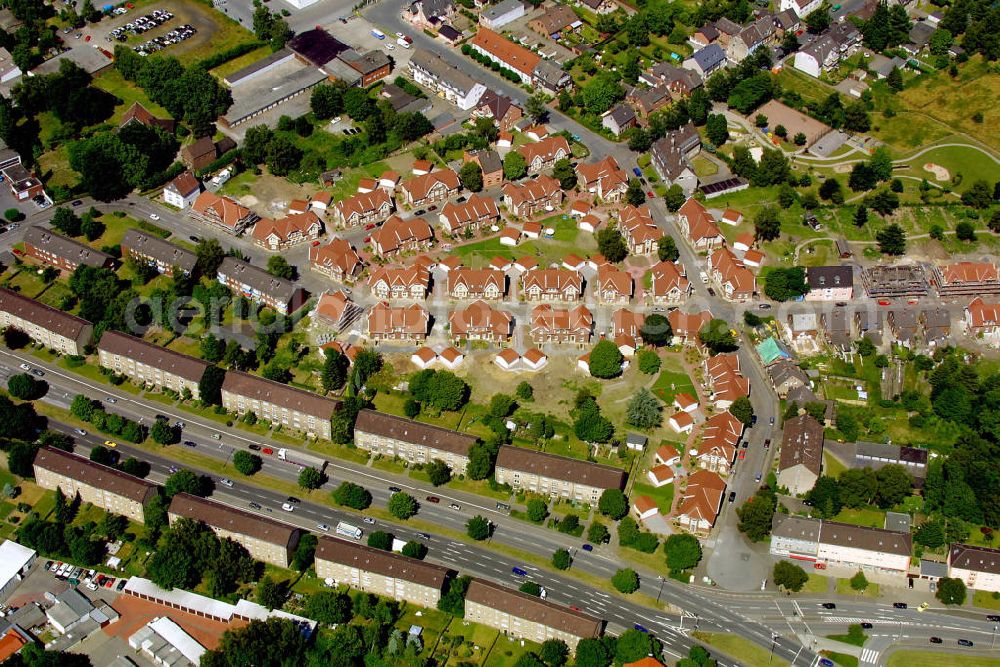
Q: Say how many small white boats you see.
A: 0